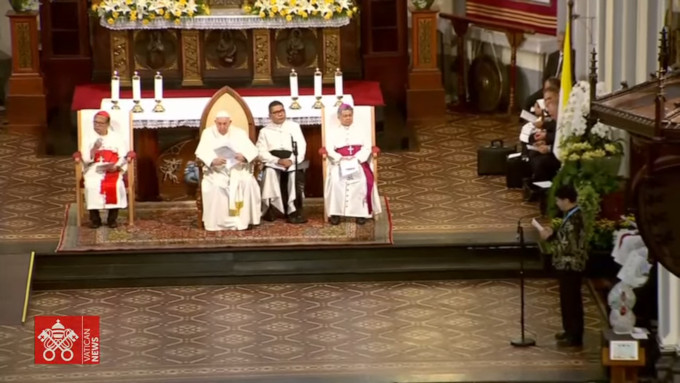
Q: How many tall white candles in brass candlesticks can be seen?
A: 6